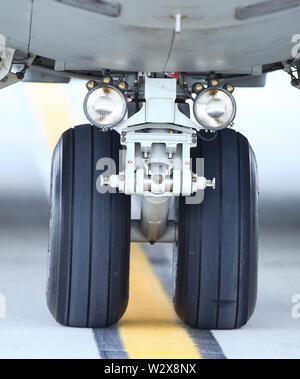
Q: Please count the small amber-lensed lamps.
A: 6